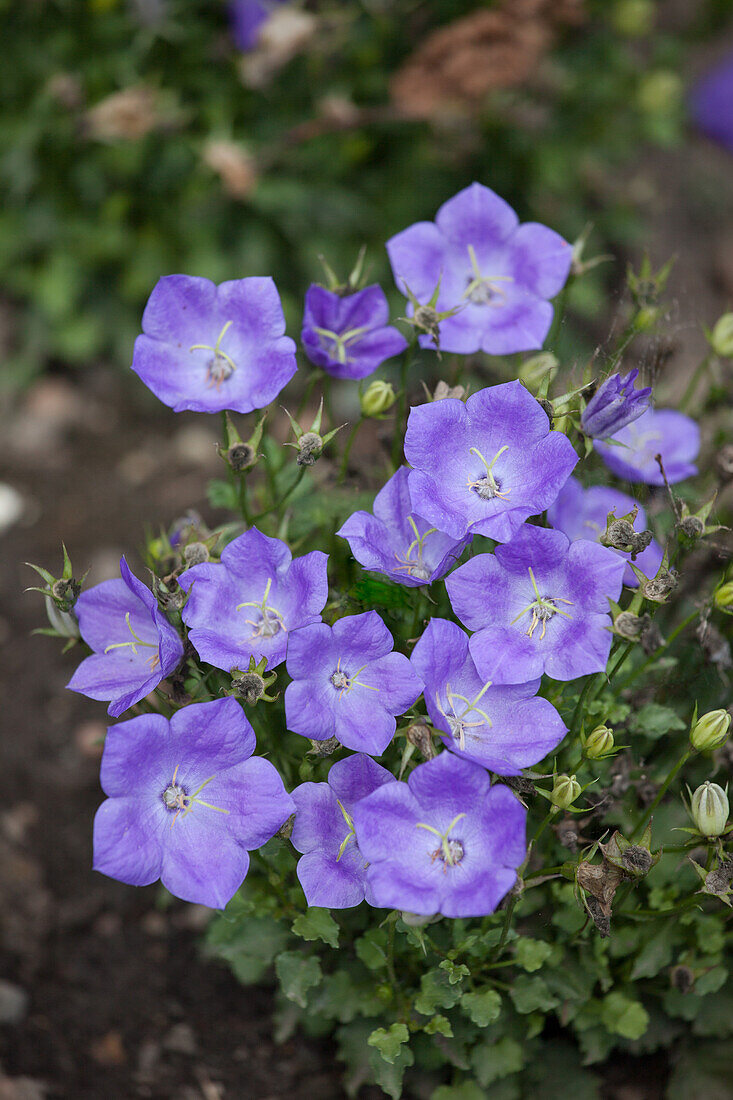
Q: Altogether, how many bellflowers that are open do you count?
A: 15